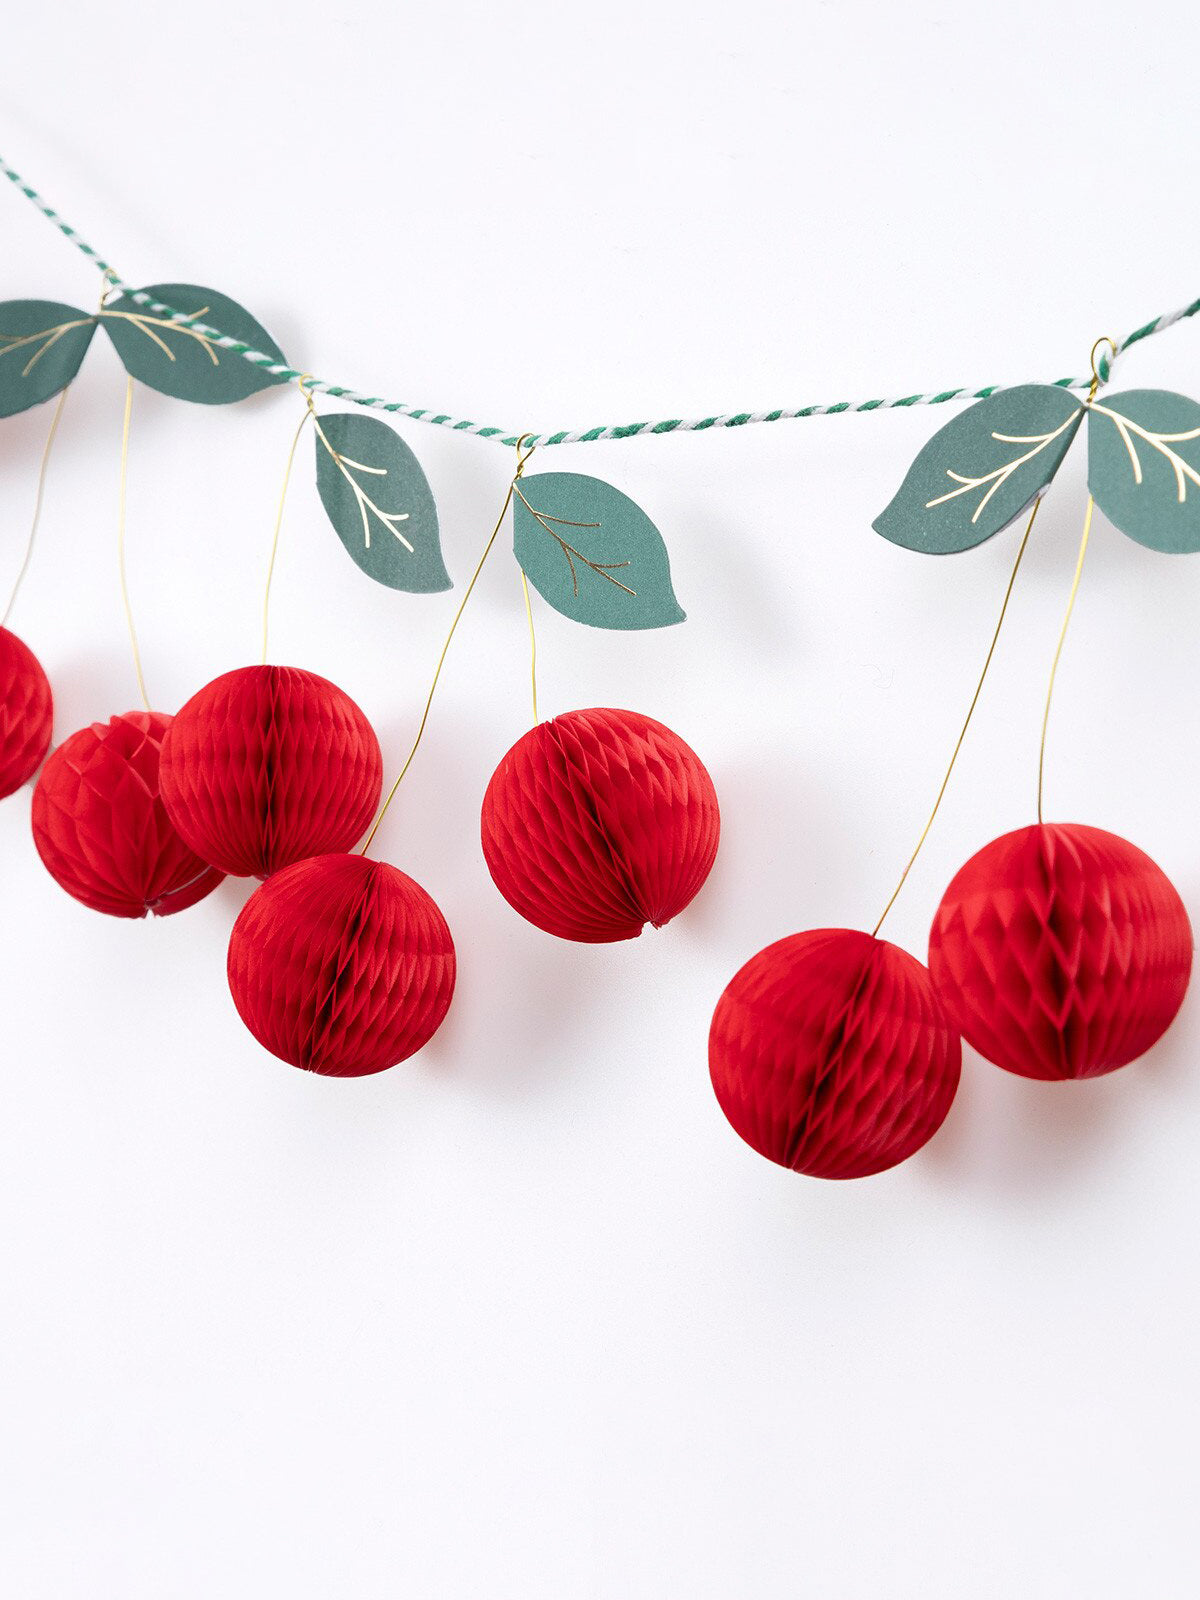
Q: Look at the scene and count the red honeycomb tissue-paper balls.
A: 7